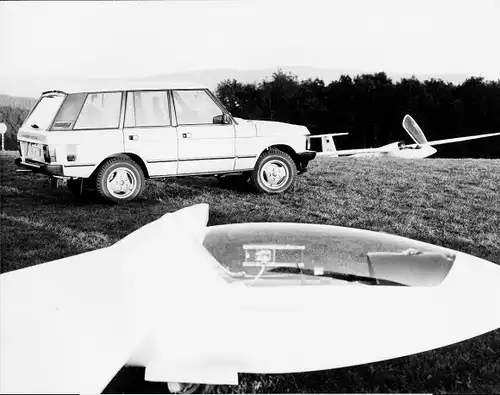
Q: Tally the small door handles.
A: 2